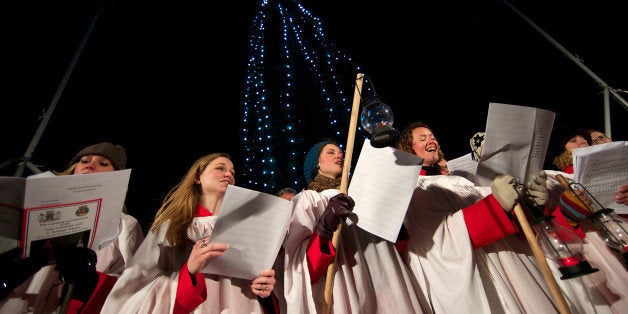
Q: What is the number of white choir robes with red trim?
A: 5